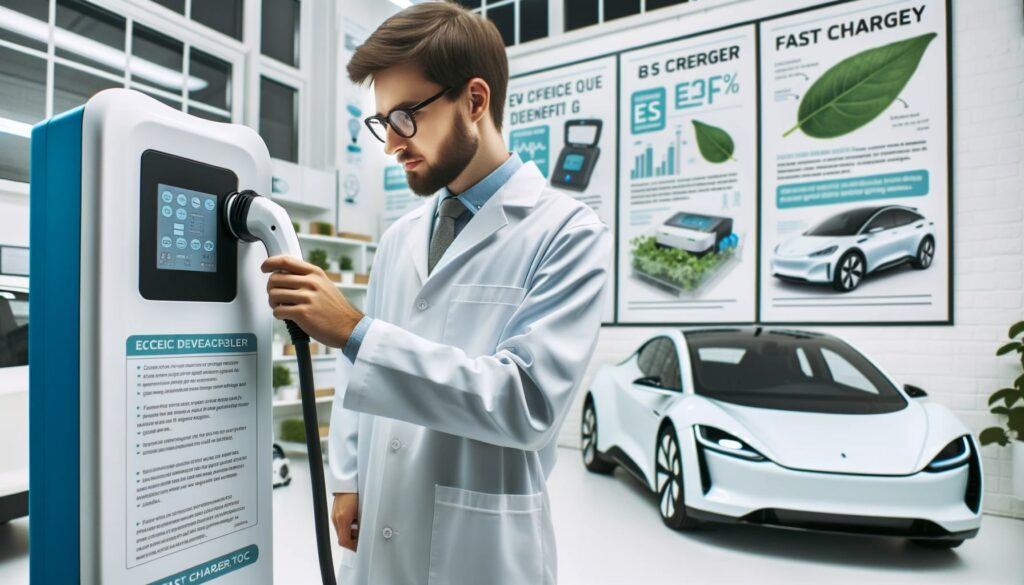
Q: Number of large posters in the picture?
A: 3